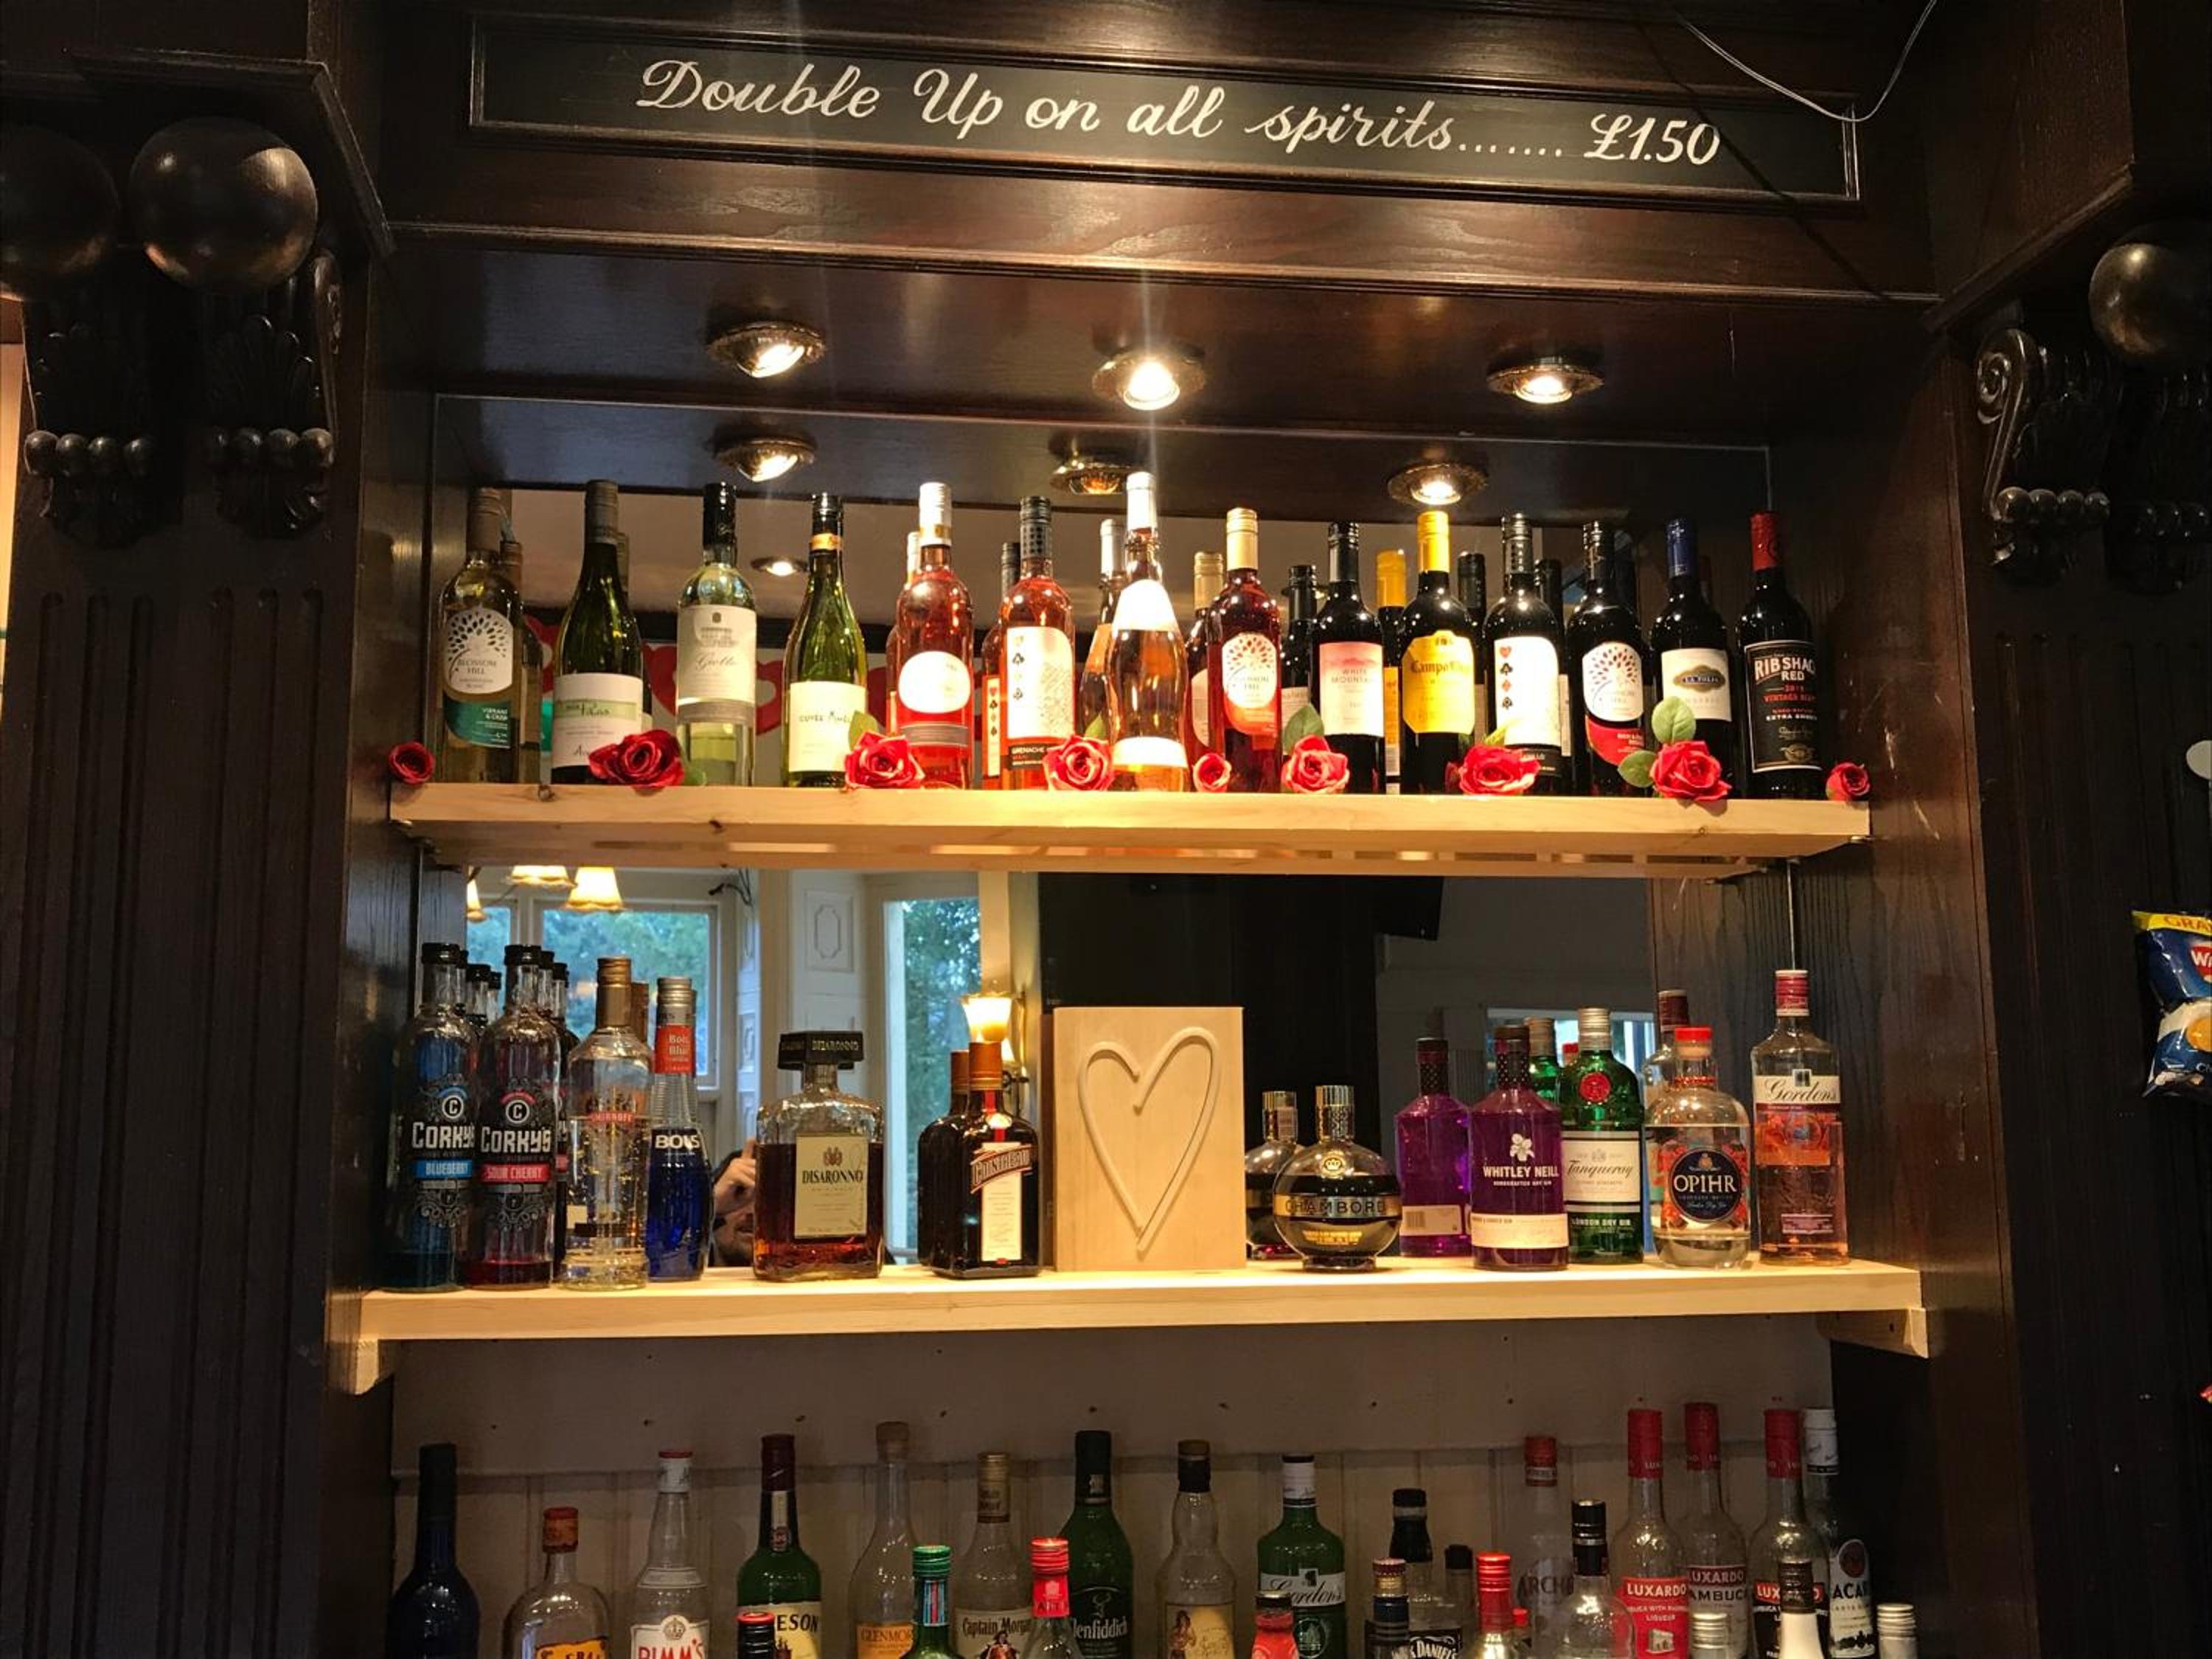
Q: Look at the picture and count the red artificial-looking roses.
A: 9